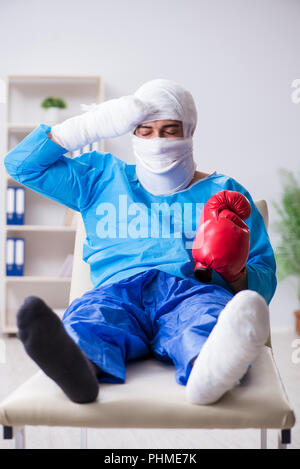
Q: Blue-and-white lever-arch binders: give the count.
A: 4